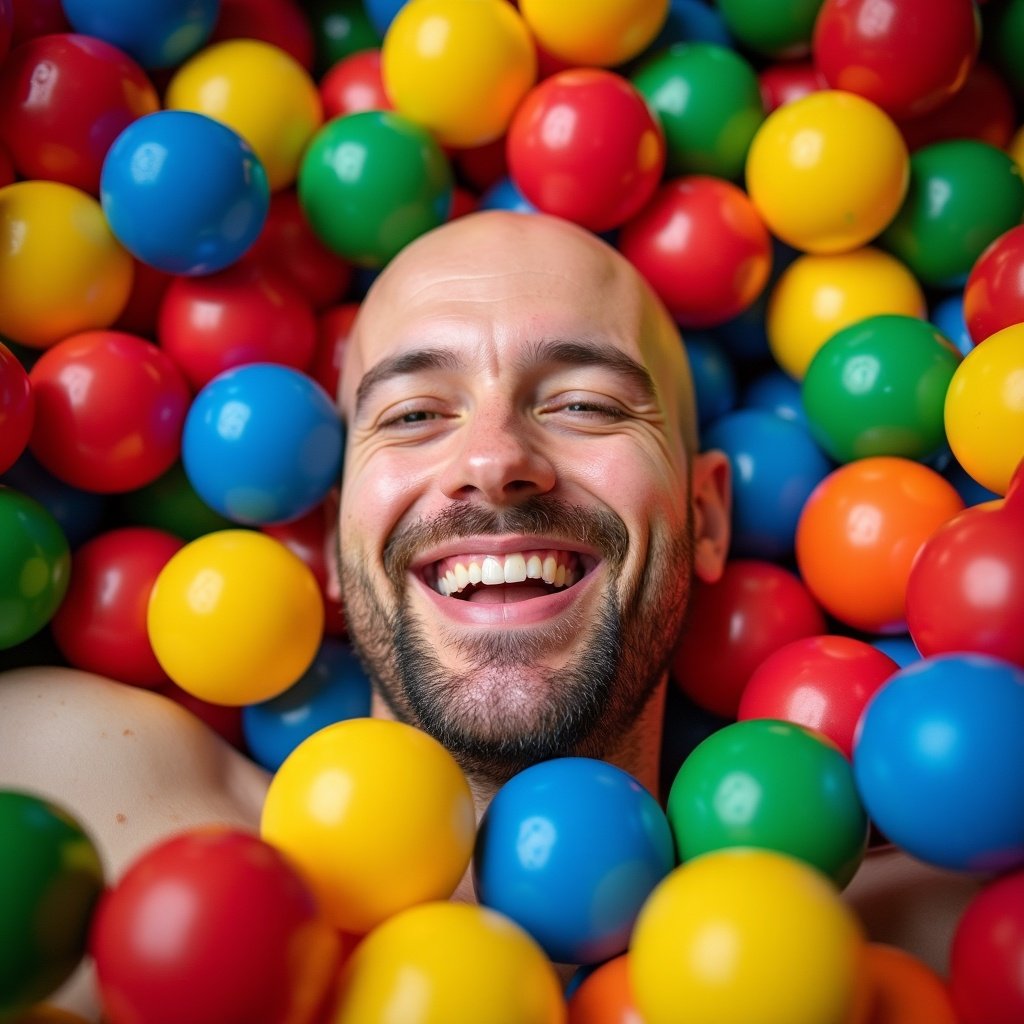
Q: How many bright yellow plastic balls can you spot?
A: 11